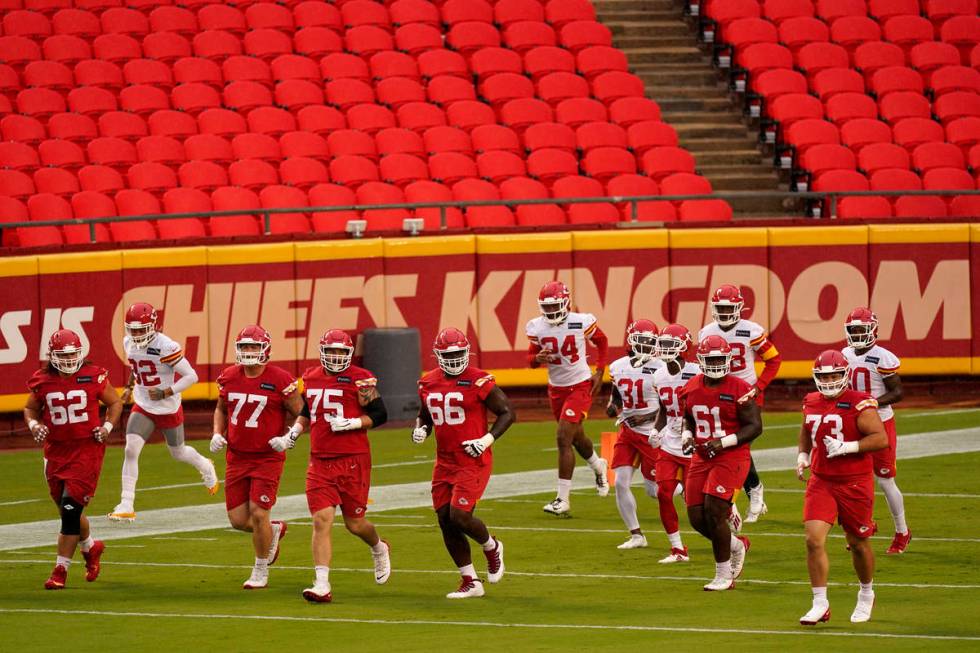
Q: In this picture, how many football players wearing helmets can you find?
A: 12